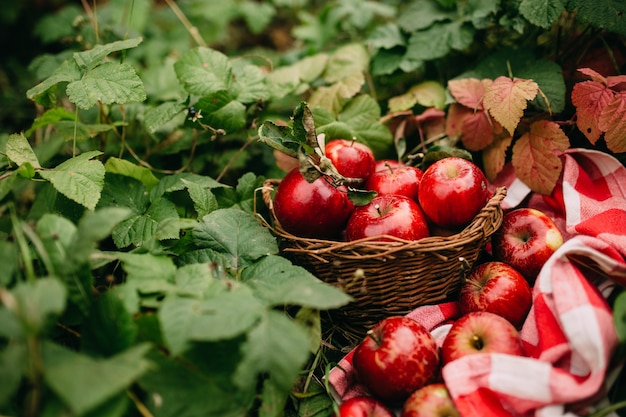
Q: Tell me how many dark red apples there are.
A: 11